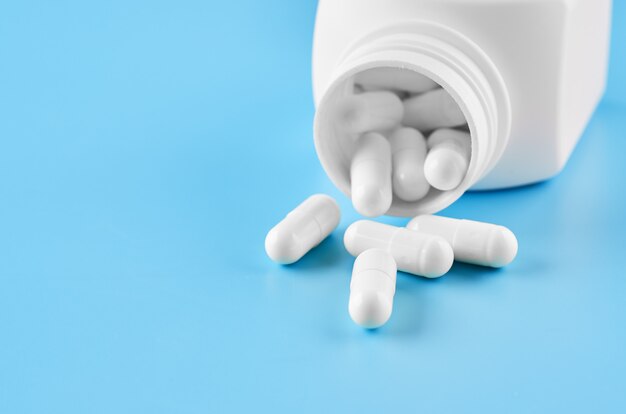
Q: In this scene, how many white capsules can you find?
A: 11